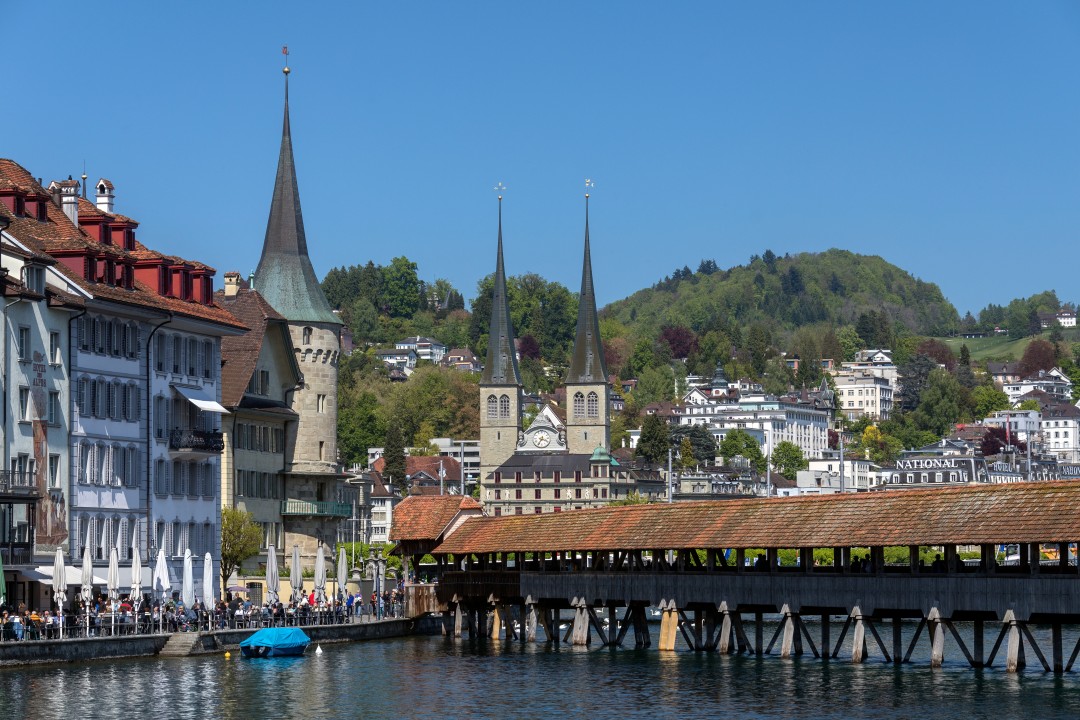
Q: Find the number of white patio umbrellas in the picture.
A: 11